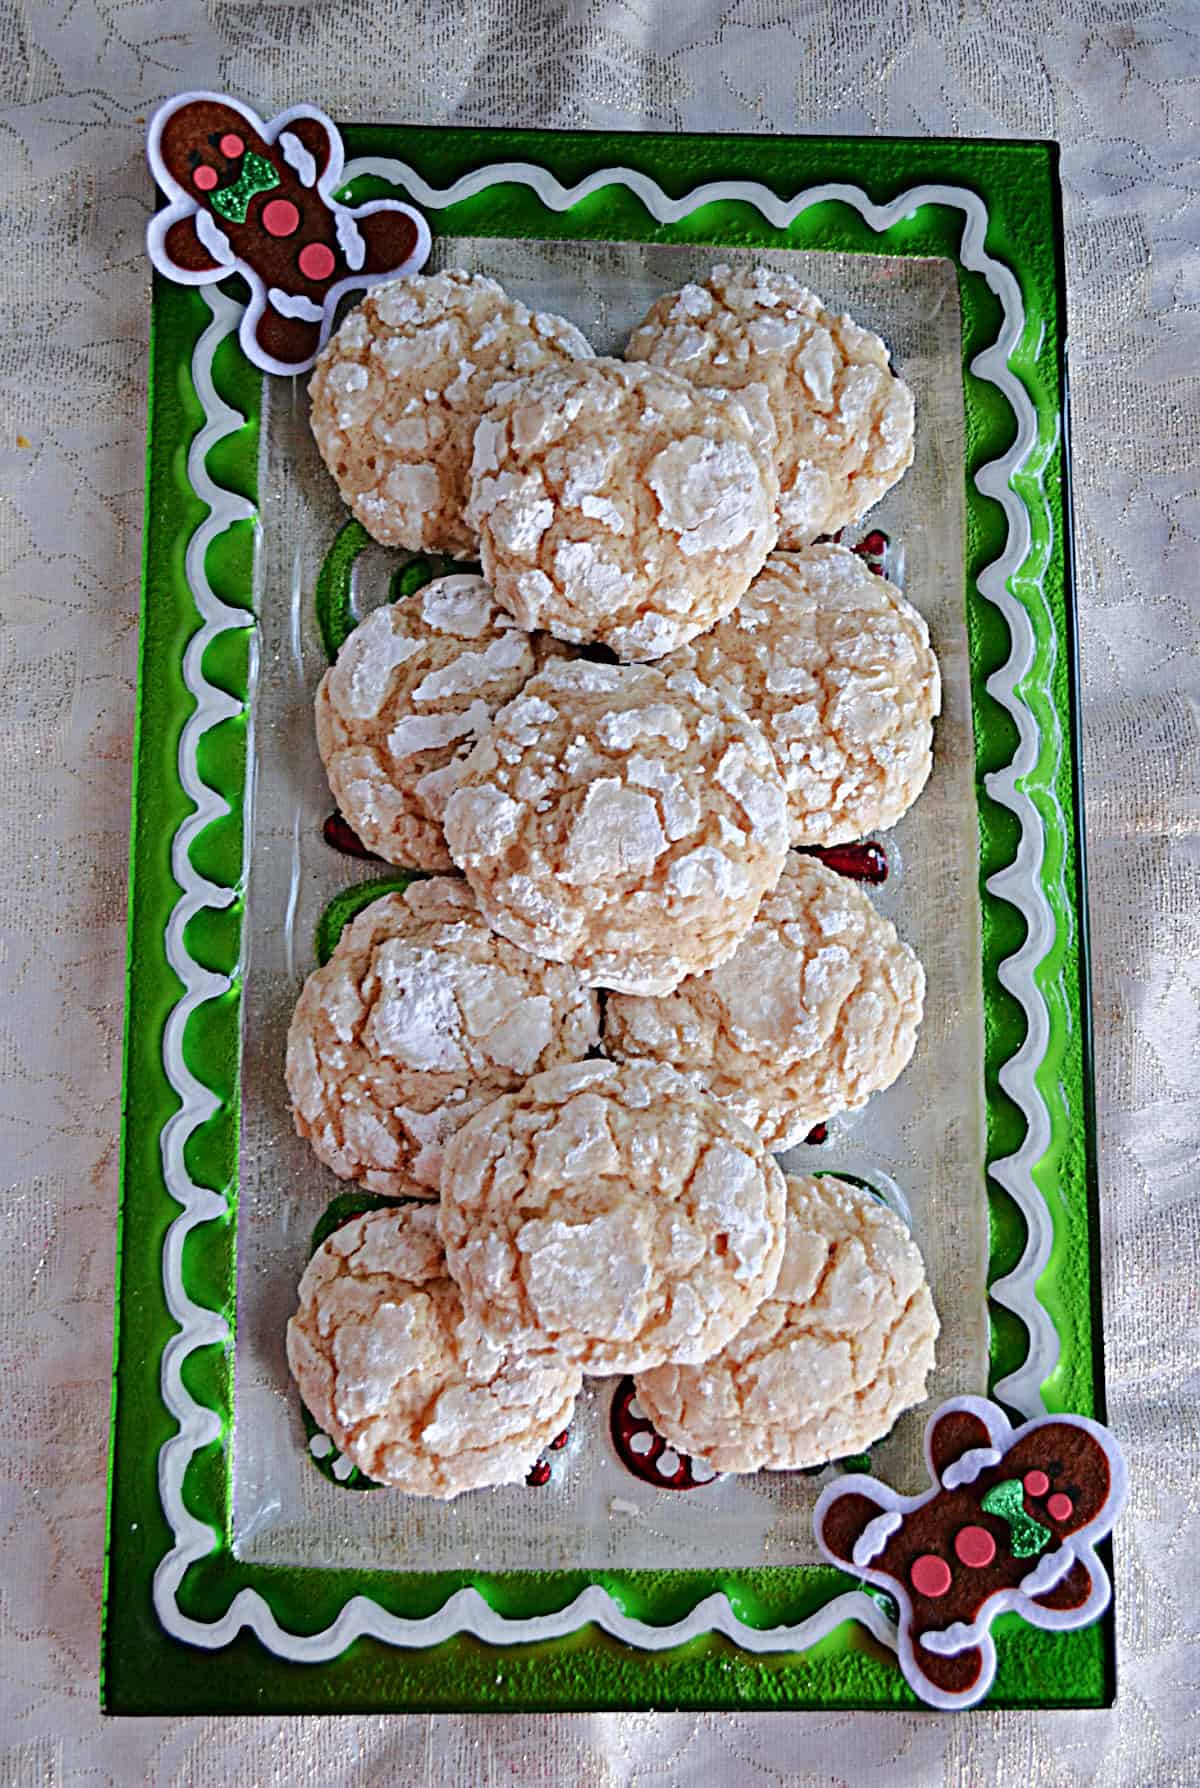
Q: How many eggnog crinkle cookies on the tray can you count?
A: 11